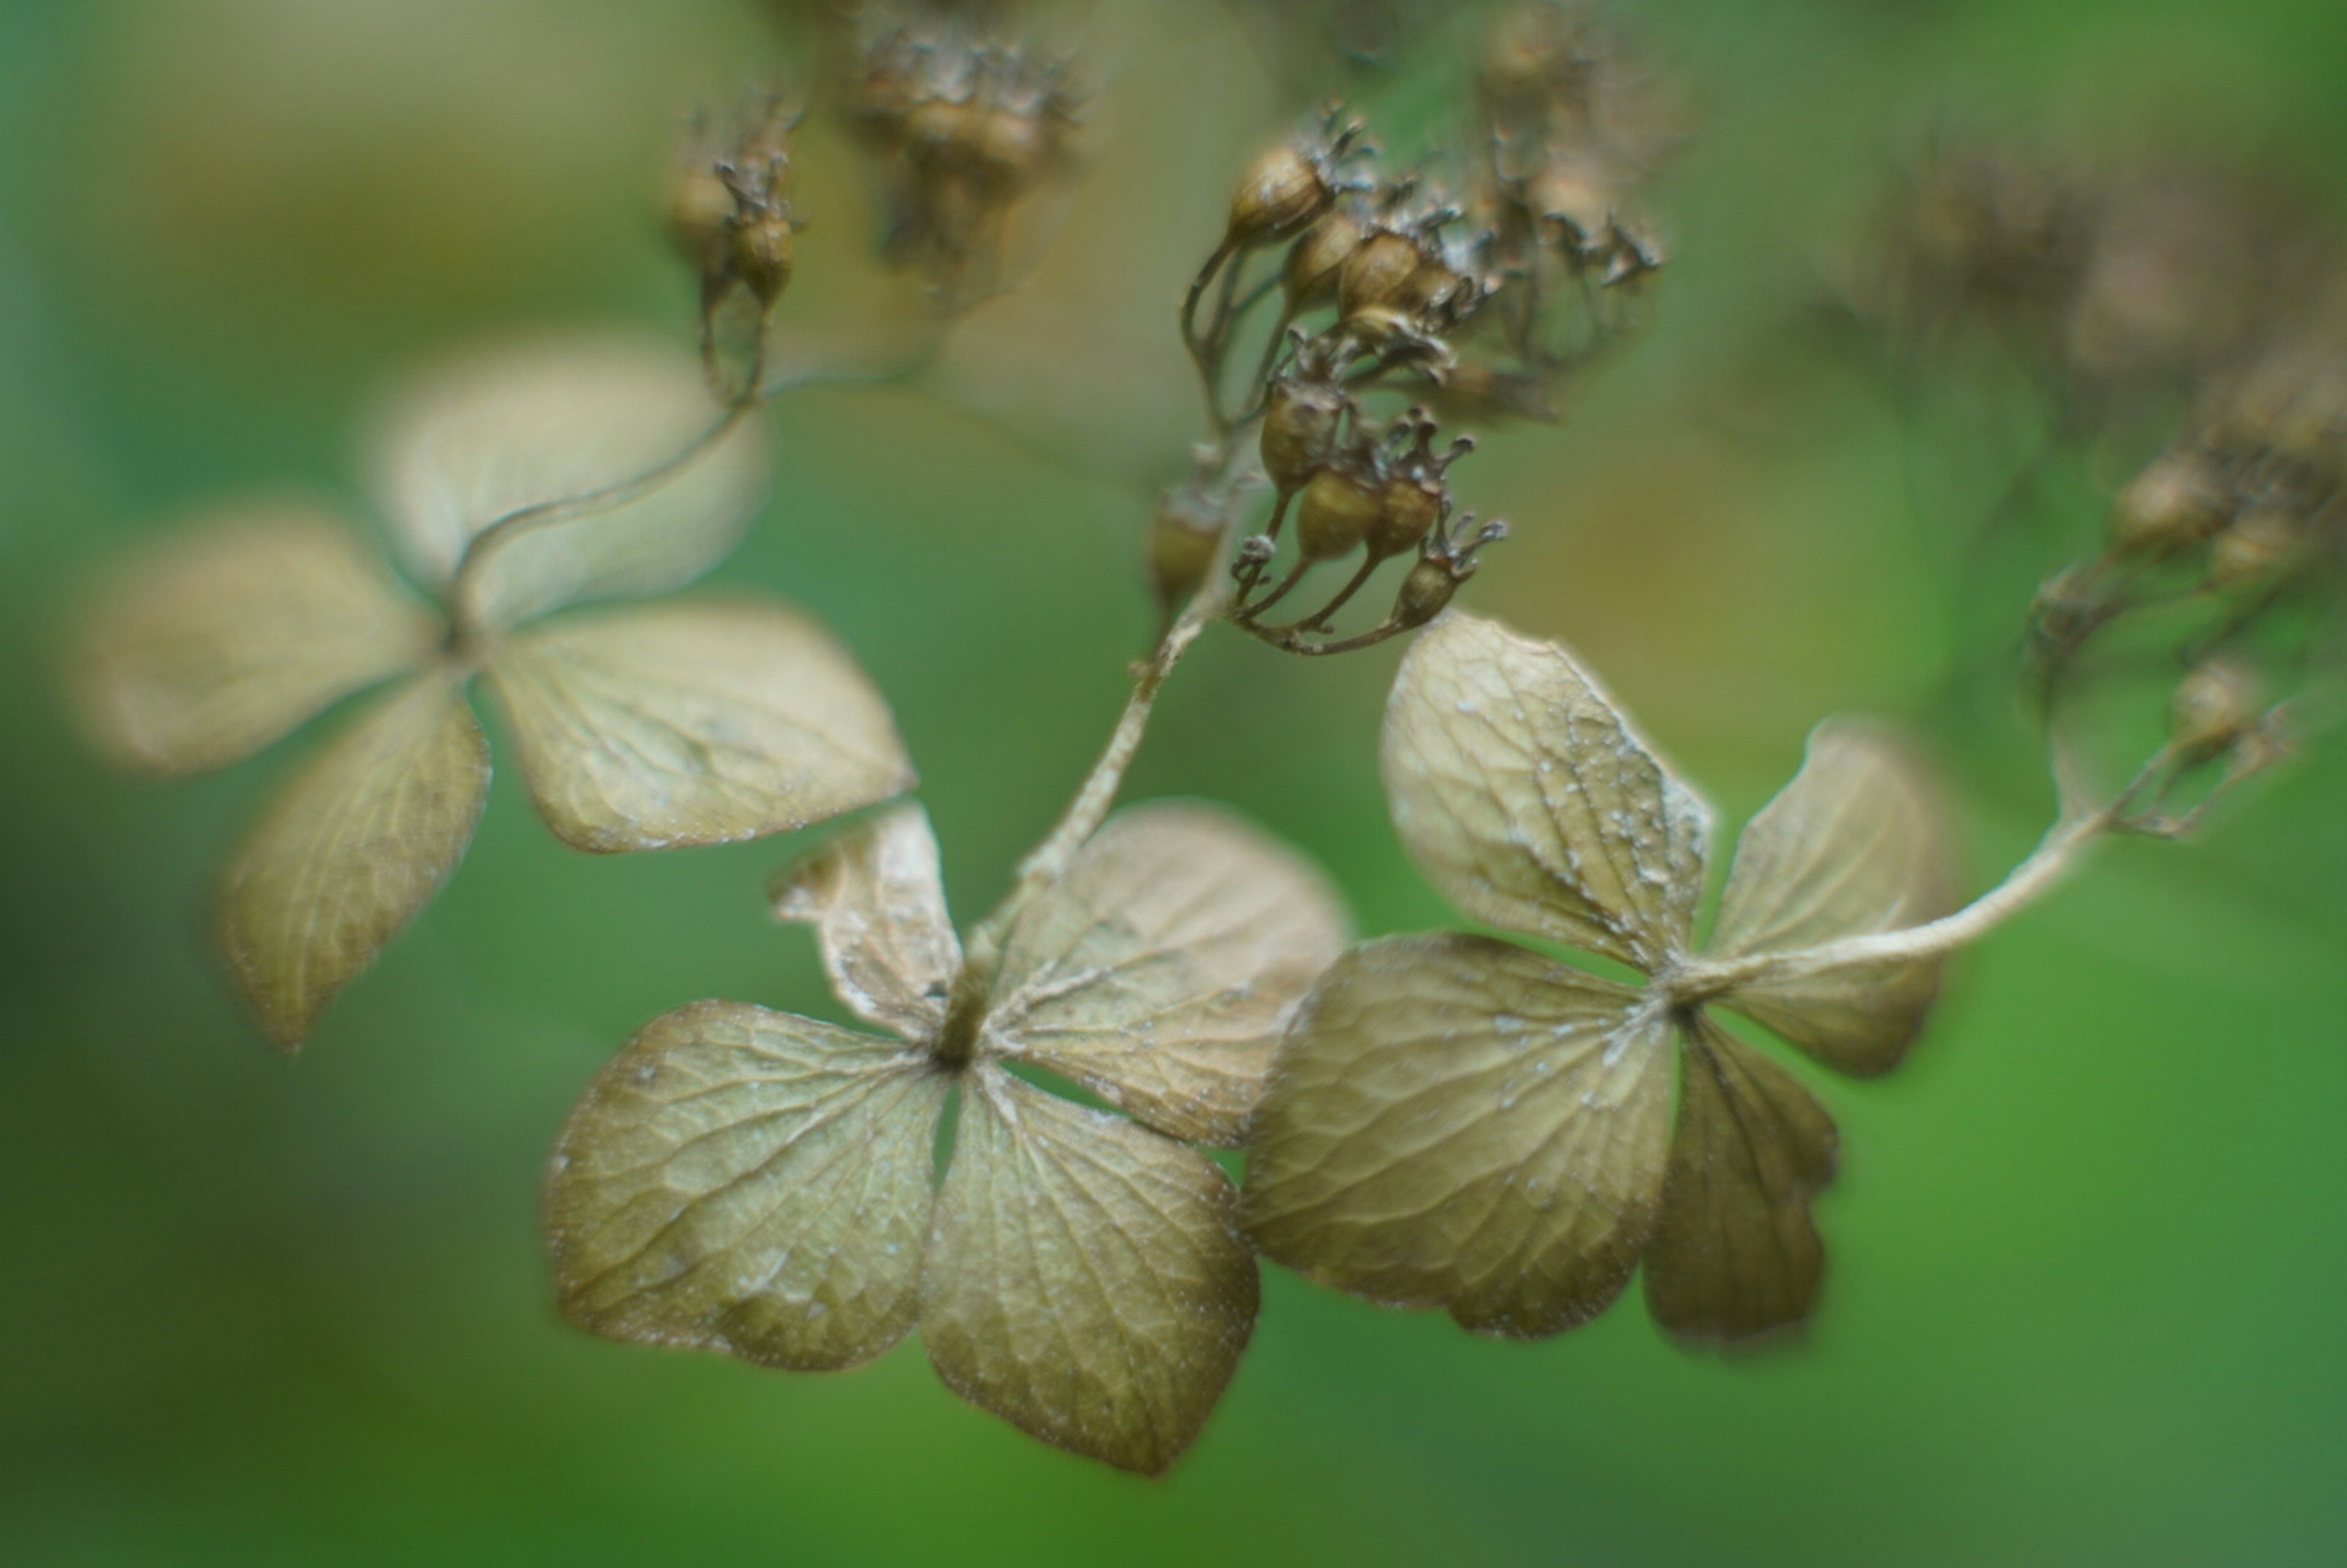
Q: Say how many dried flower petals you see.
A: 12